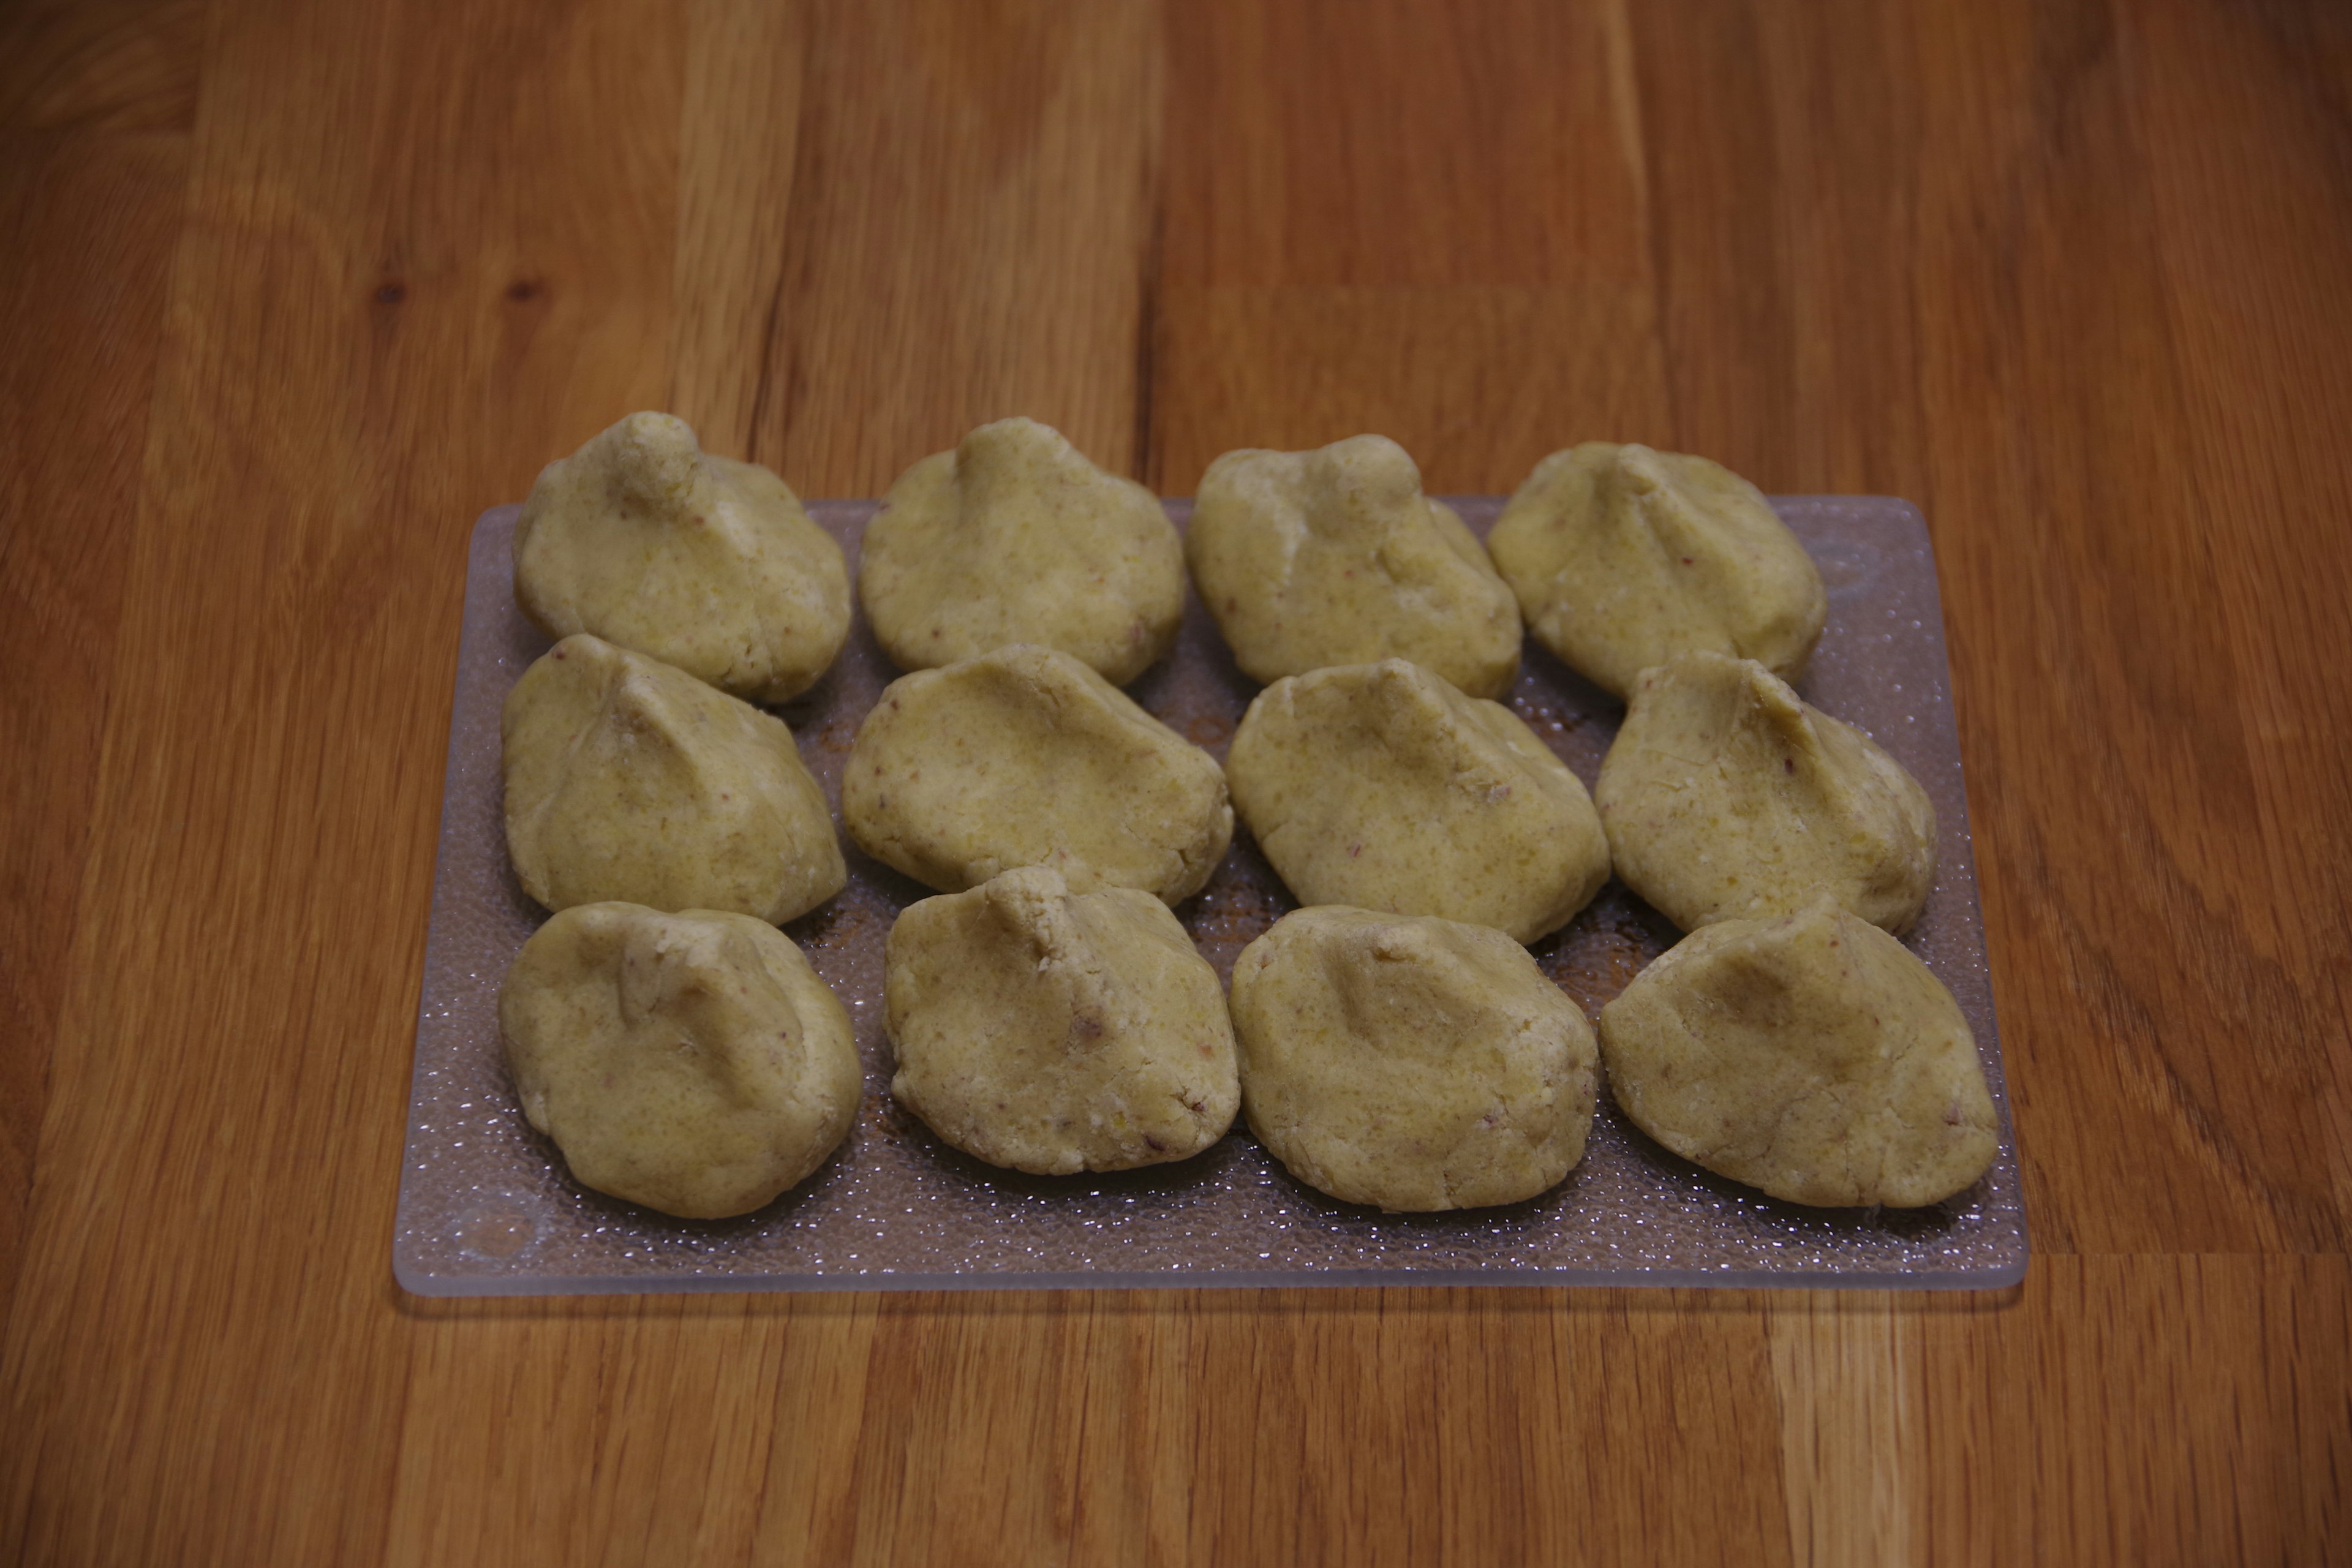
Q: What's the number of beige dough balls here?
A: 12